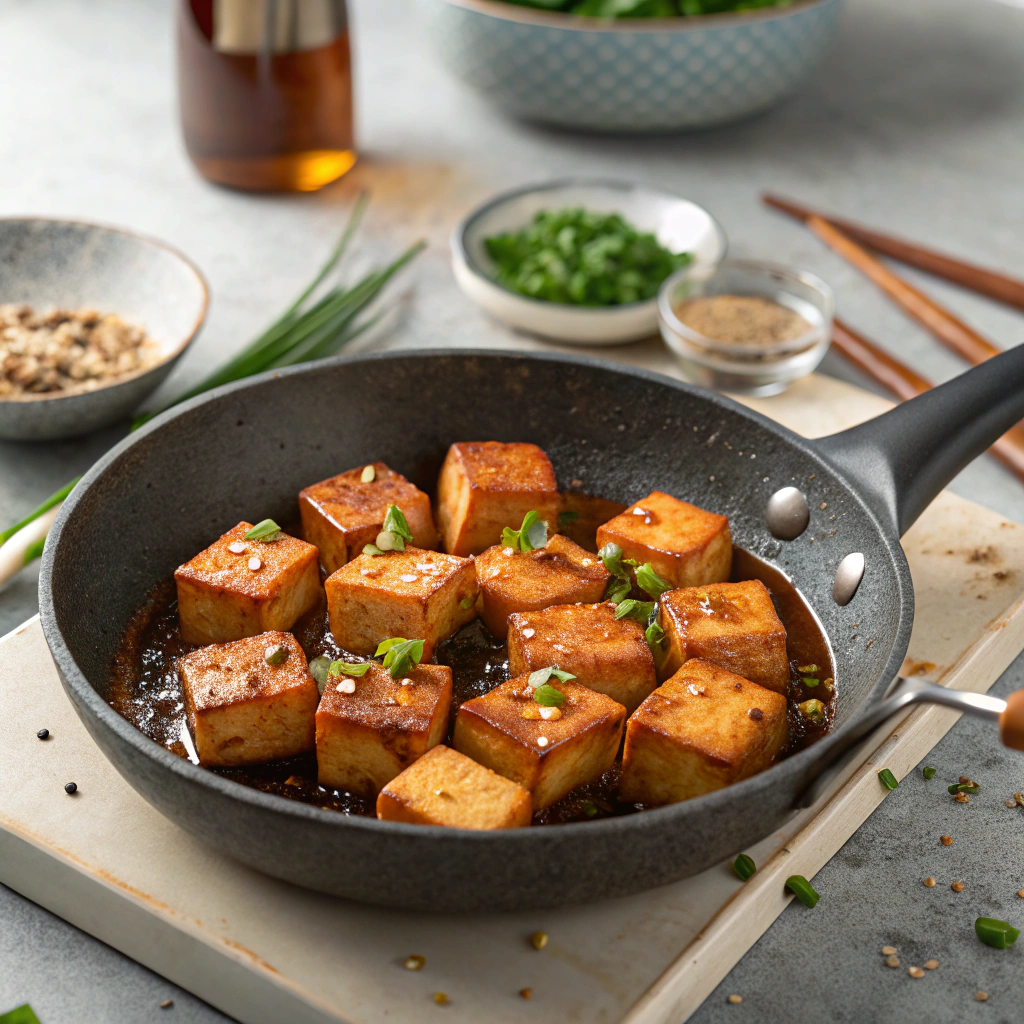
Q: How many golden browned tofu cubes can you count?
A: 13